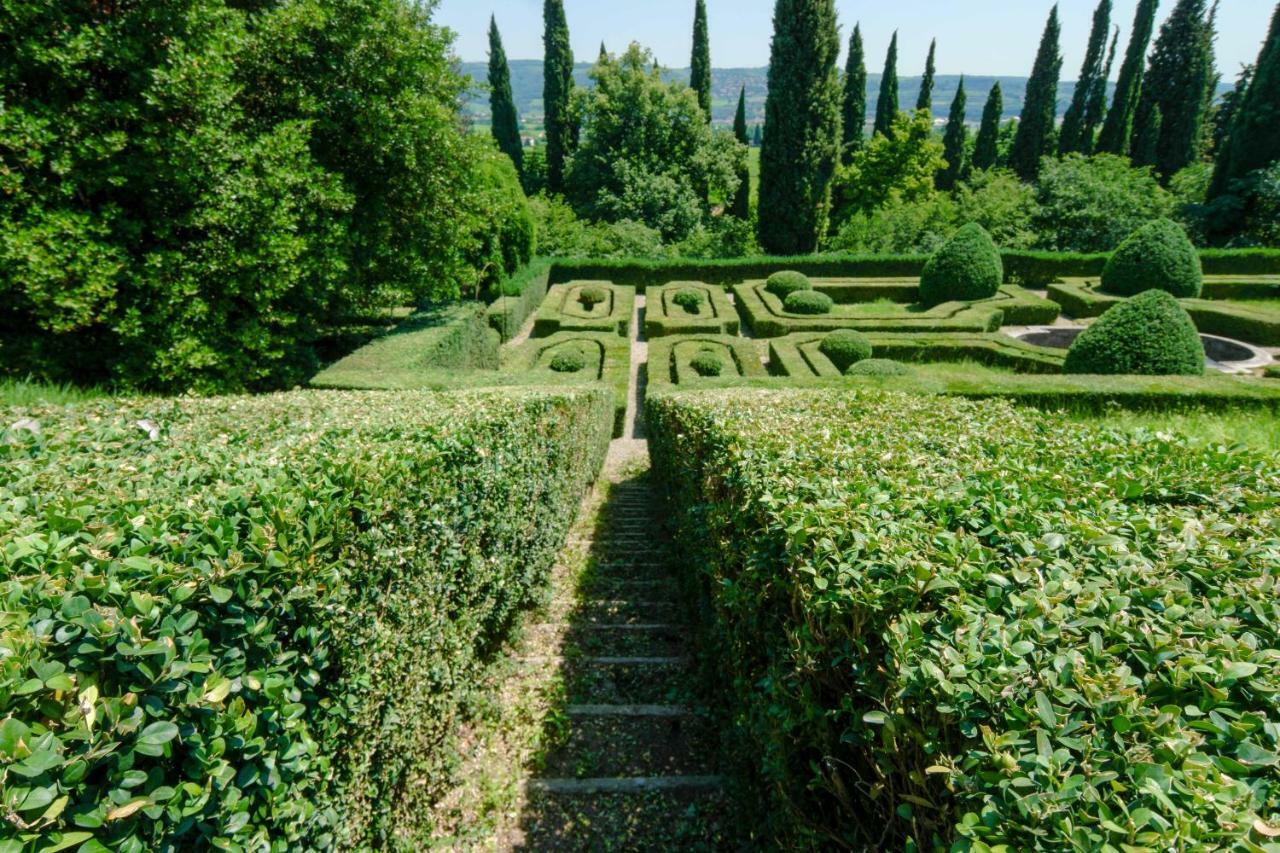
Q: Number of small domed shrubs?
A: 8